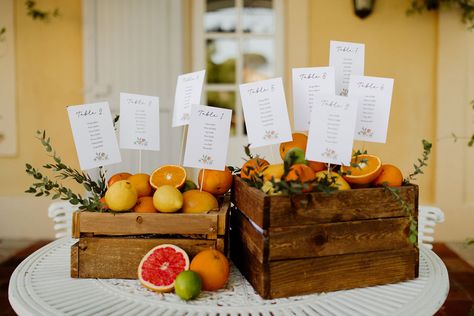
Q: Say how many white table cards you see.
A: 9